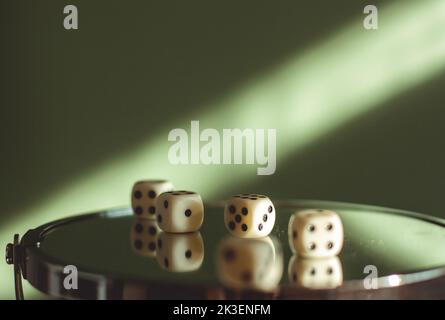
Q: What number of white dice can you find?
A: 4